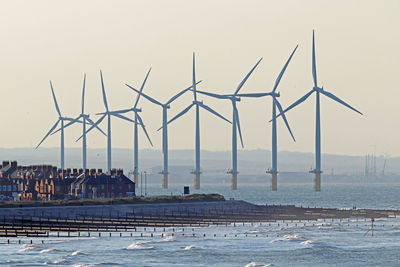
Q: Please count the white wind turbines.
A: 9